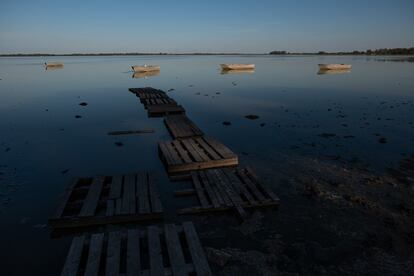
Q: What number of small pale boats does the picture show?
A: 4